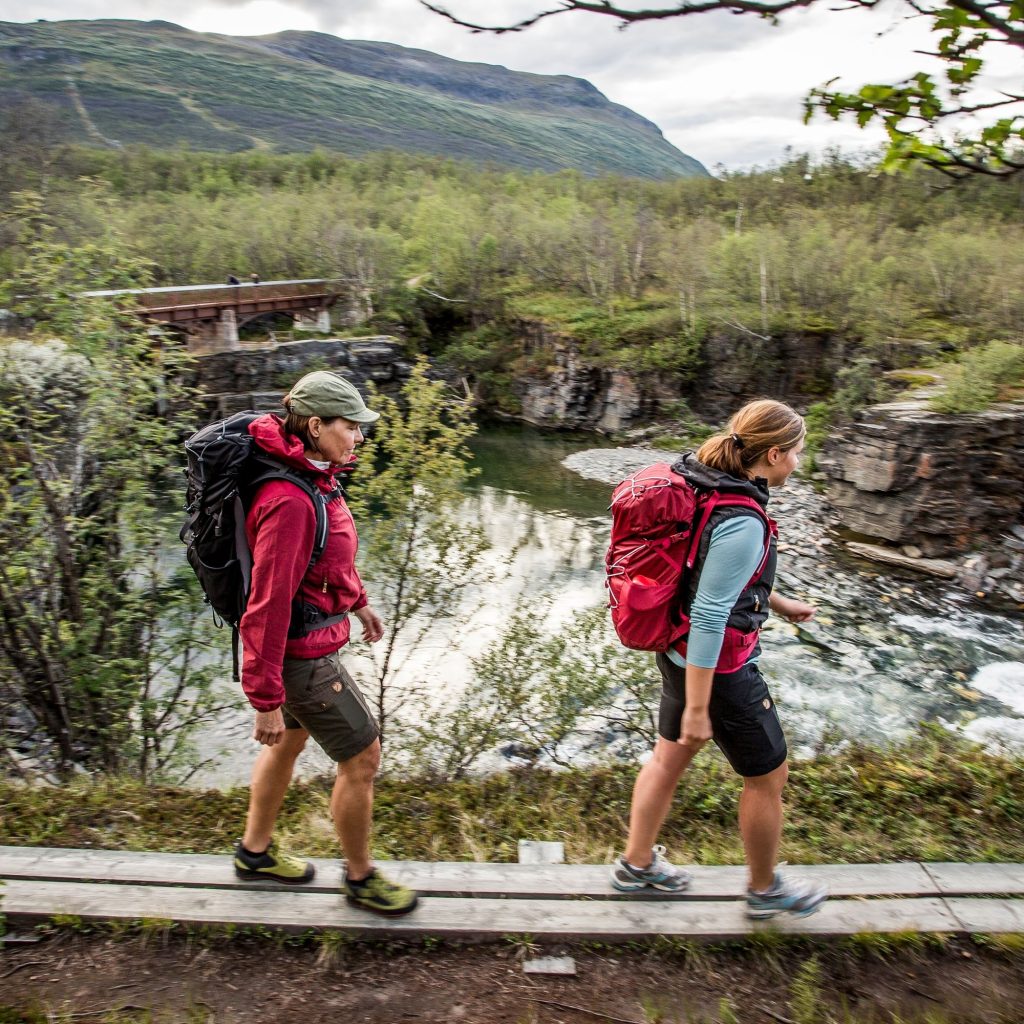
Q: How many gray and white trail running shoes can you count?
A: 2